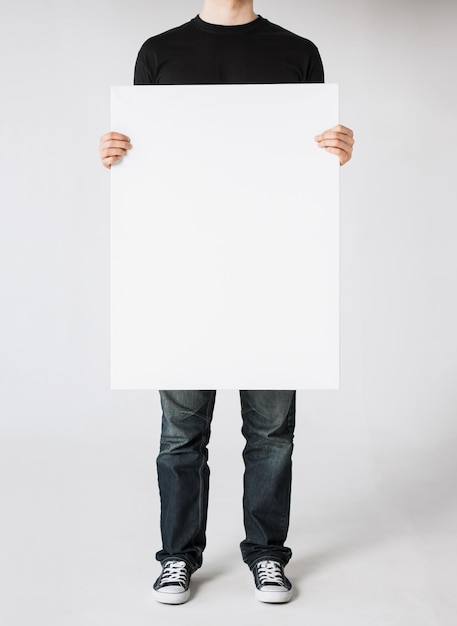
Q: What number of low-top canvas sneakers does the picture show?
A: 2